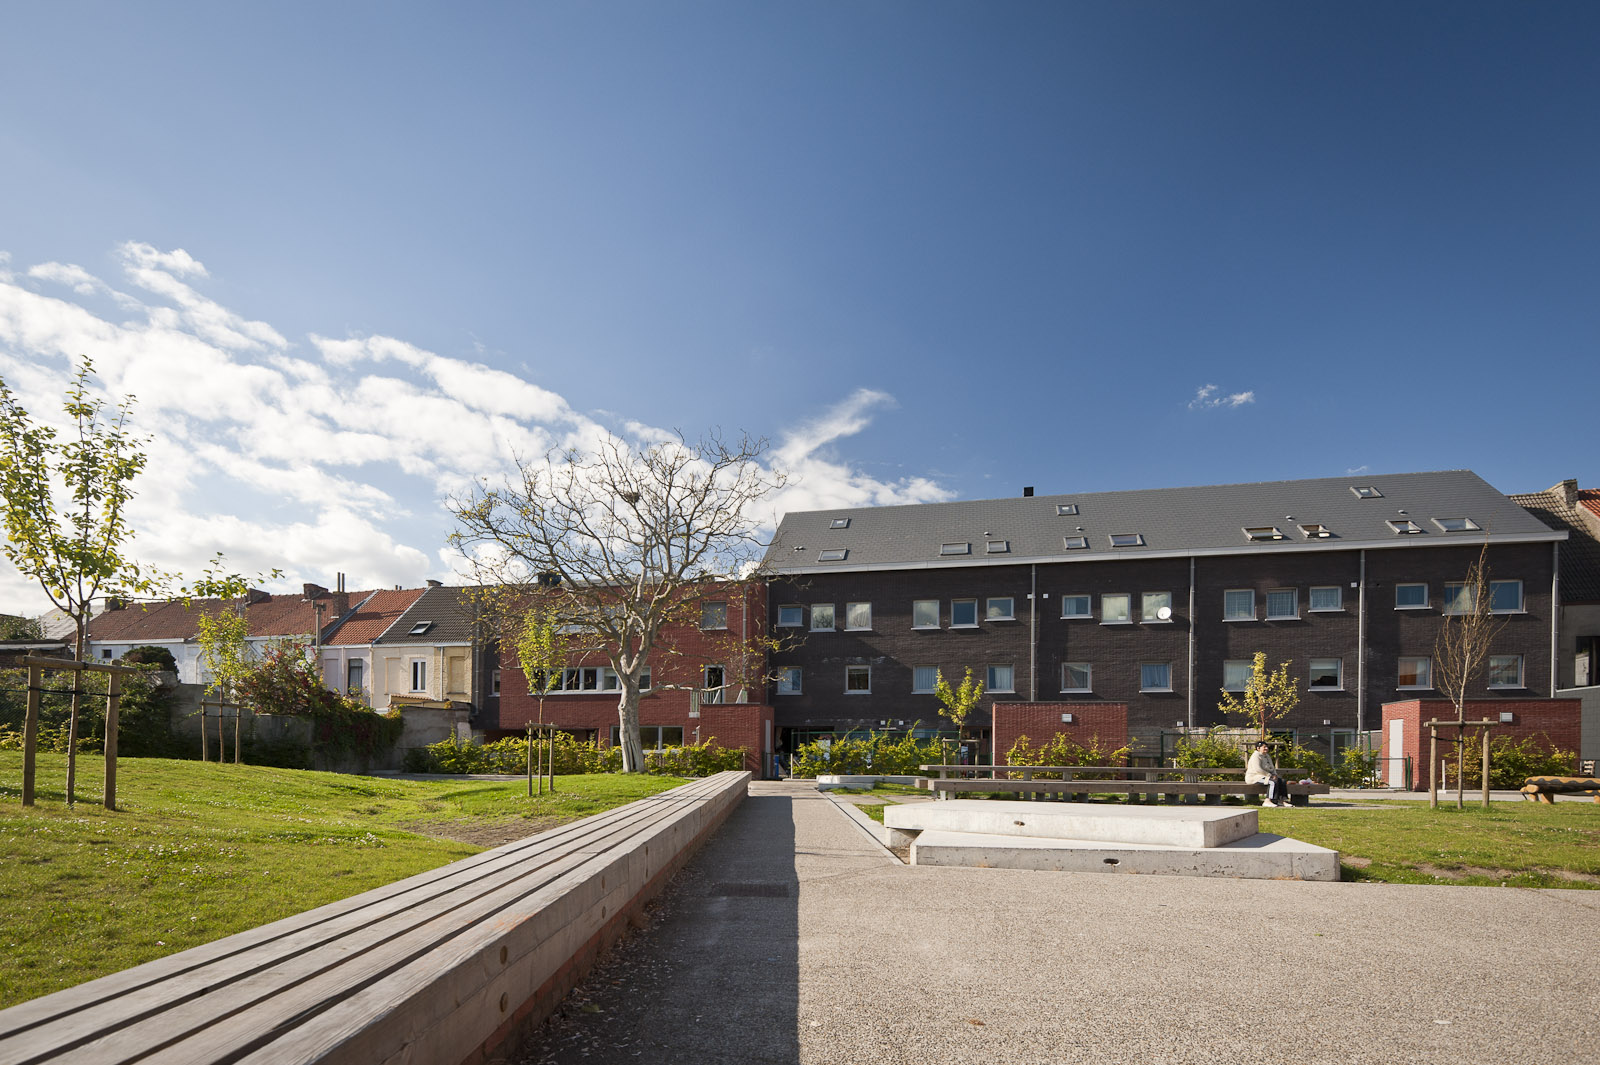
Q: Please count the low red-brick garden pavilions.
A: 3